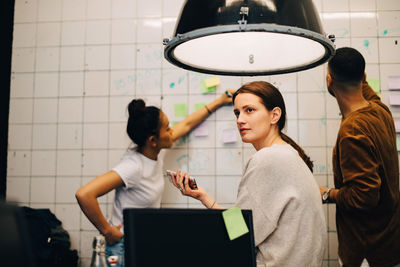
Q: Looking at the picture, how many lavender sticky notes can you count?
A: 5